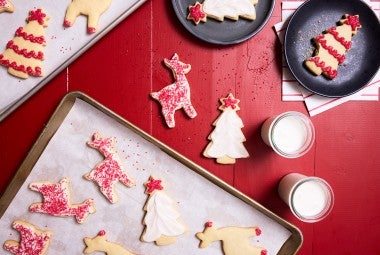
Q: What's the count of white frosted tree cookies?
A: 3